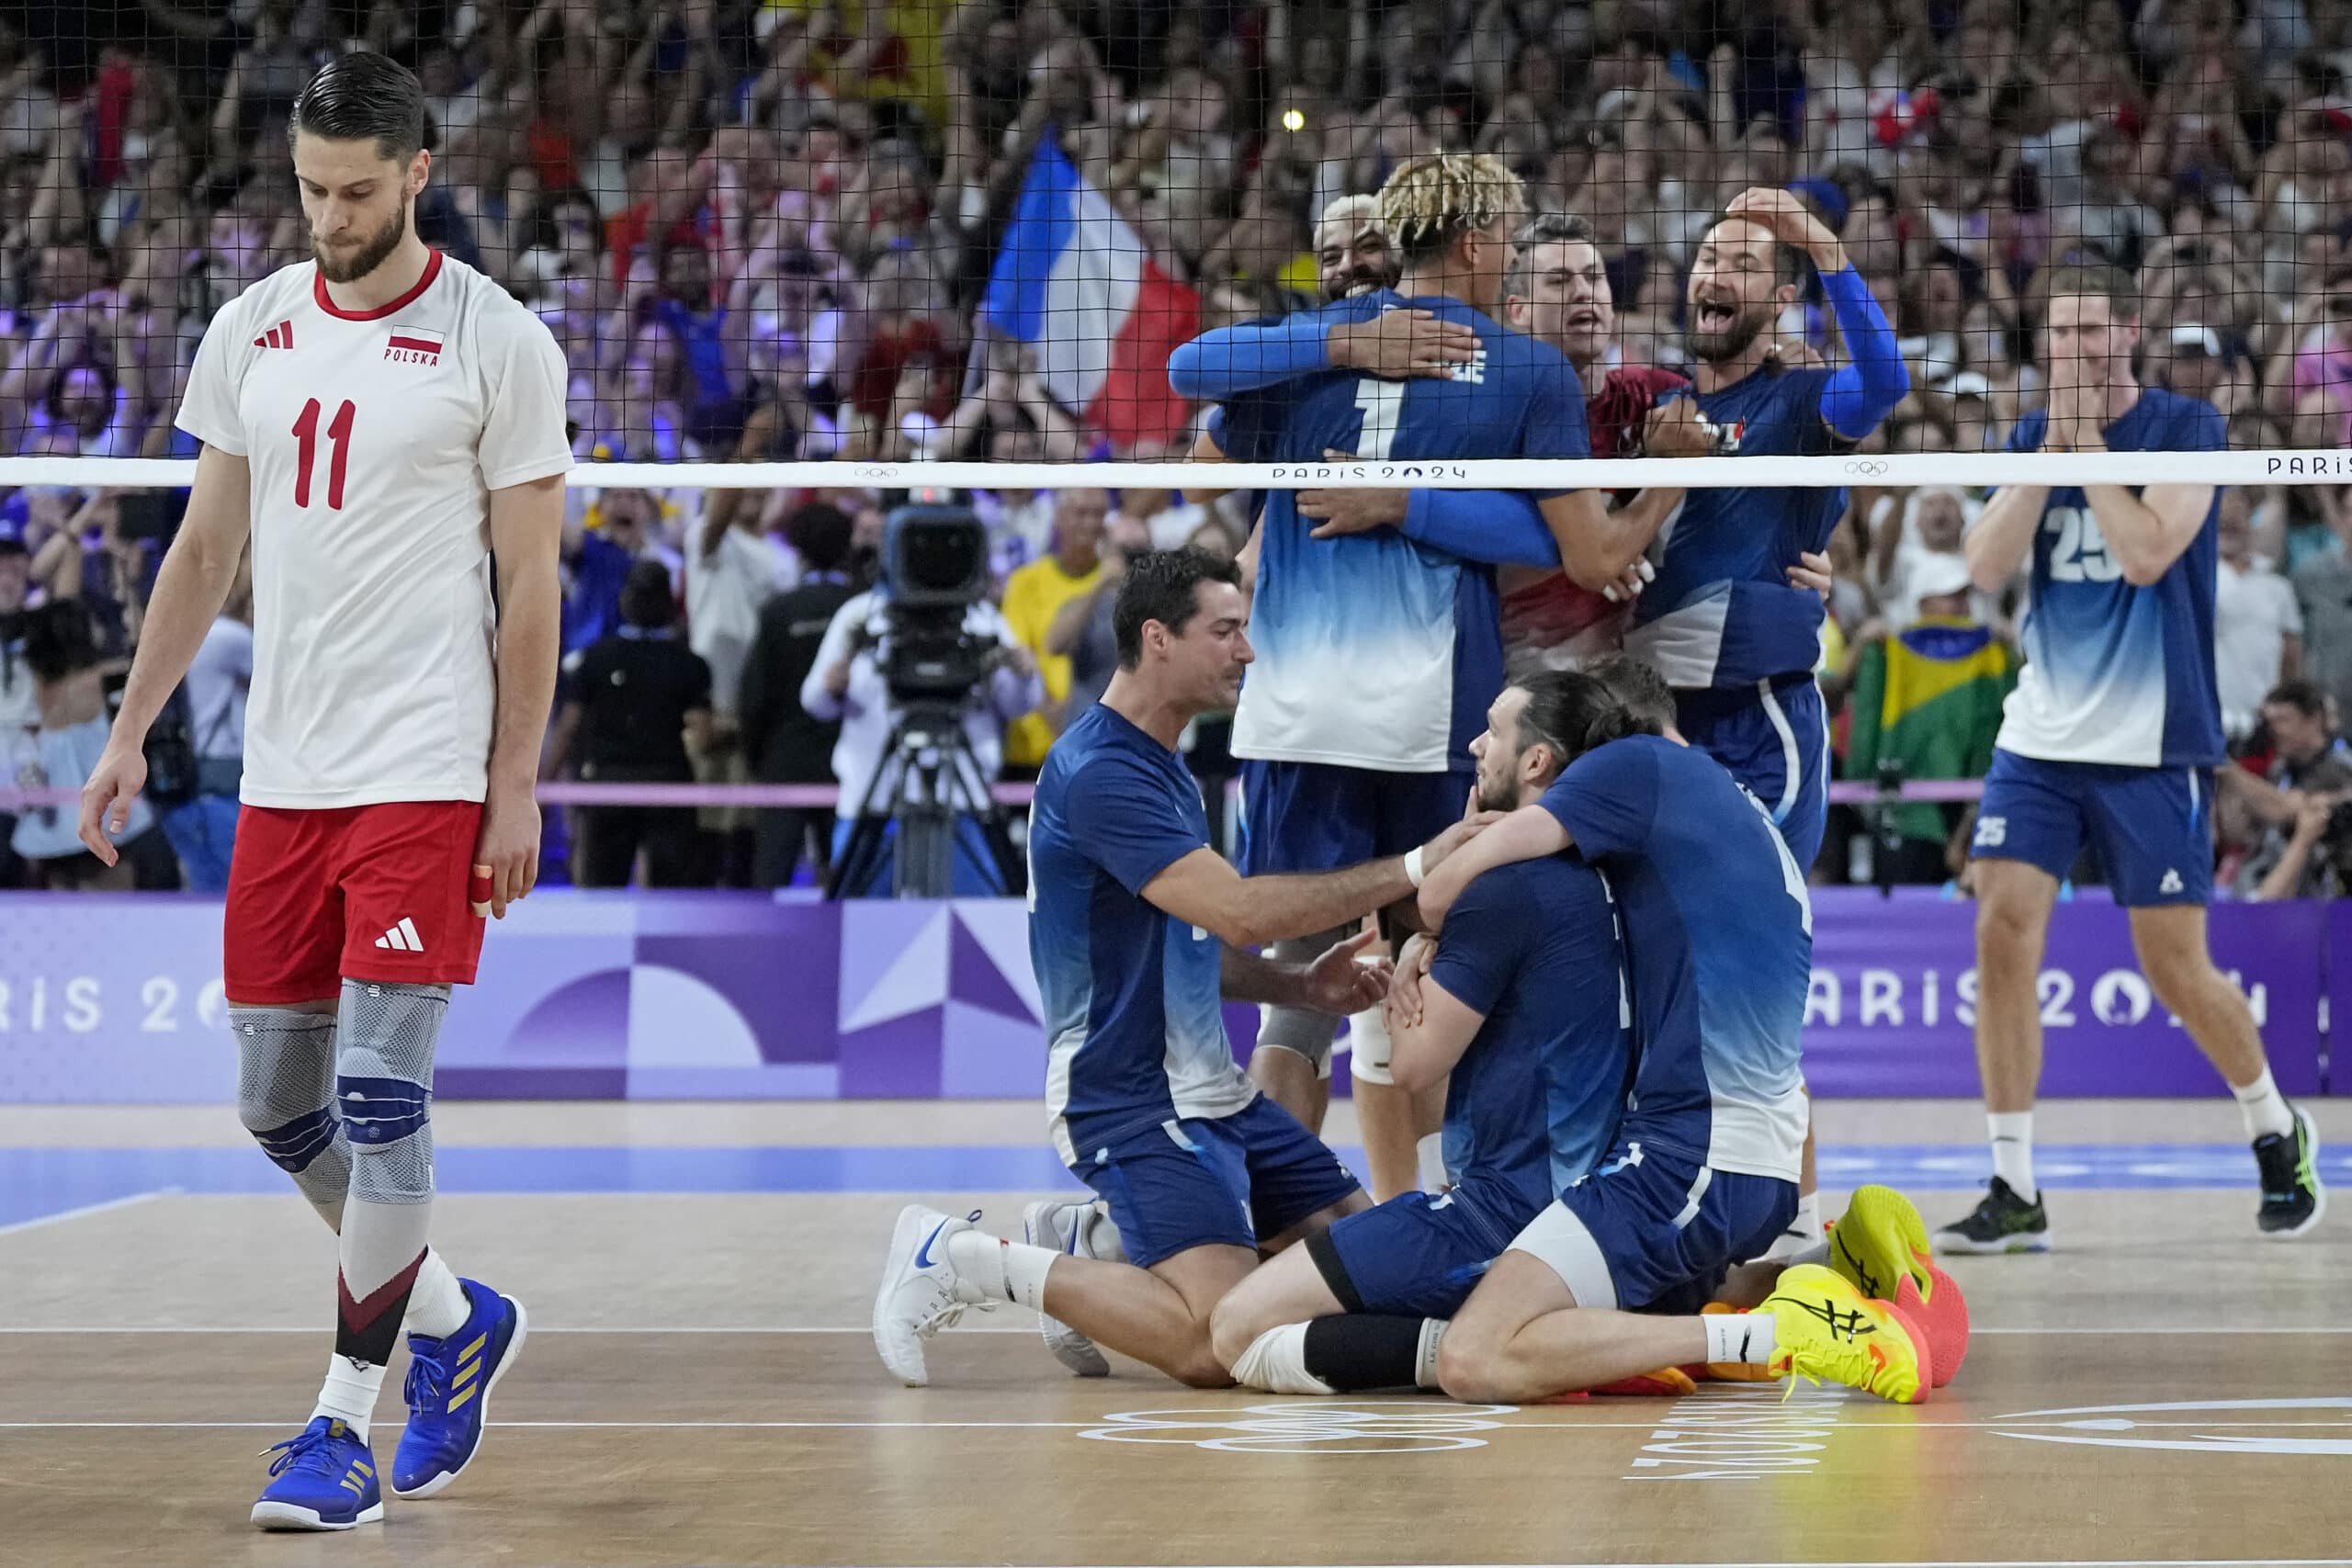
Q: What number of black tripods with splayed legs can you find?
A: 1